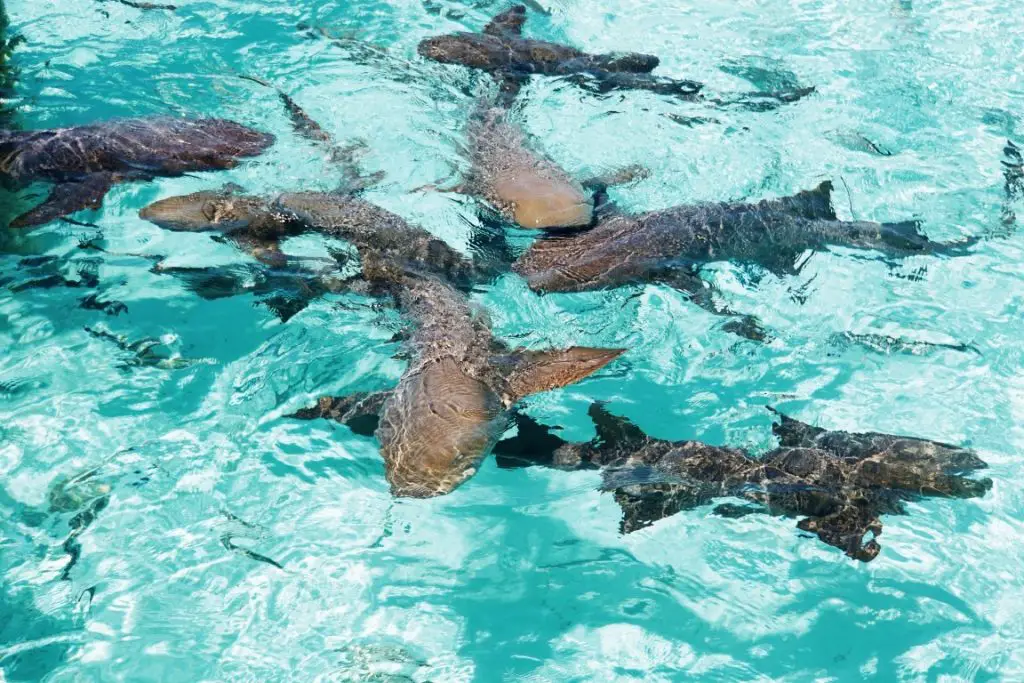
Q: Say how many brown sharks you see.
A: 7